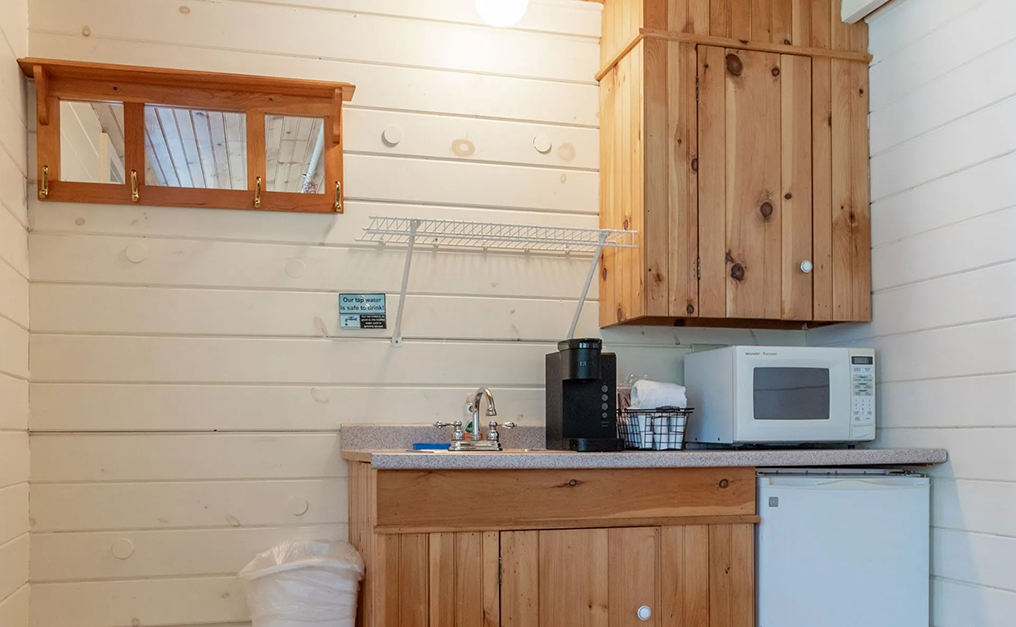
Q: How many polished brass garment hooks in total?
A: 4